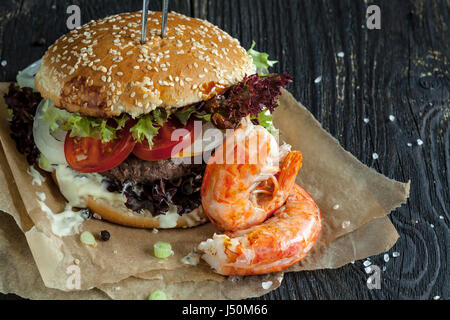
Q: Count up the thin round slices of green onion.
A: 3